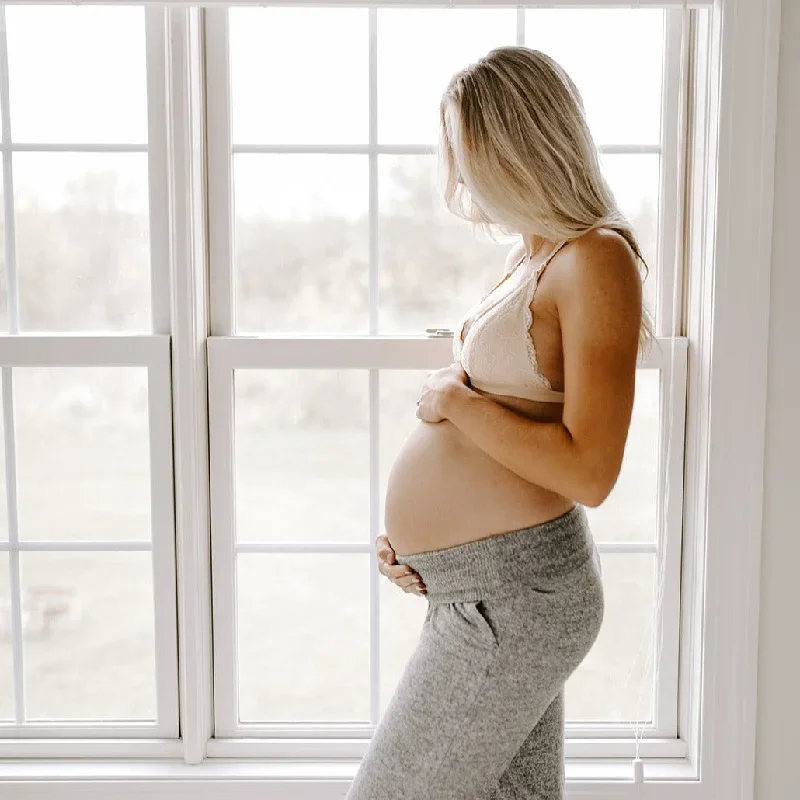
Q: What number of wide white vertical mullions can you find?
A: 1